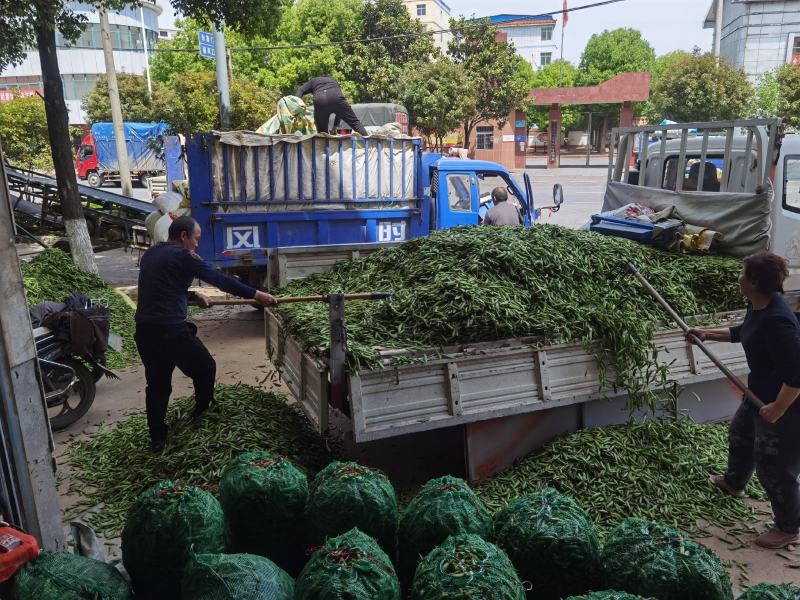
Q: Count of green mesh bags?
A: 12